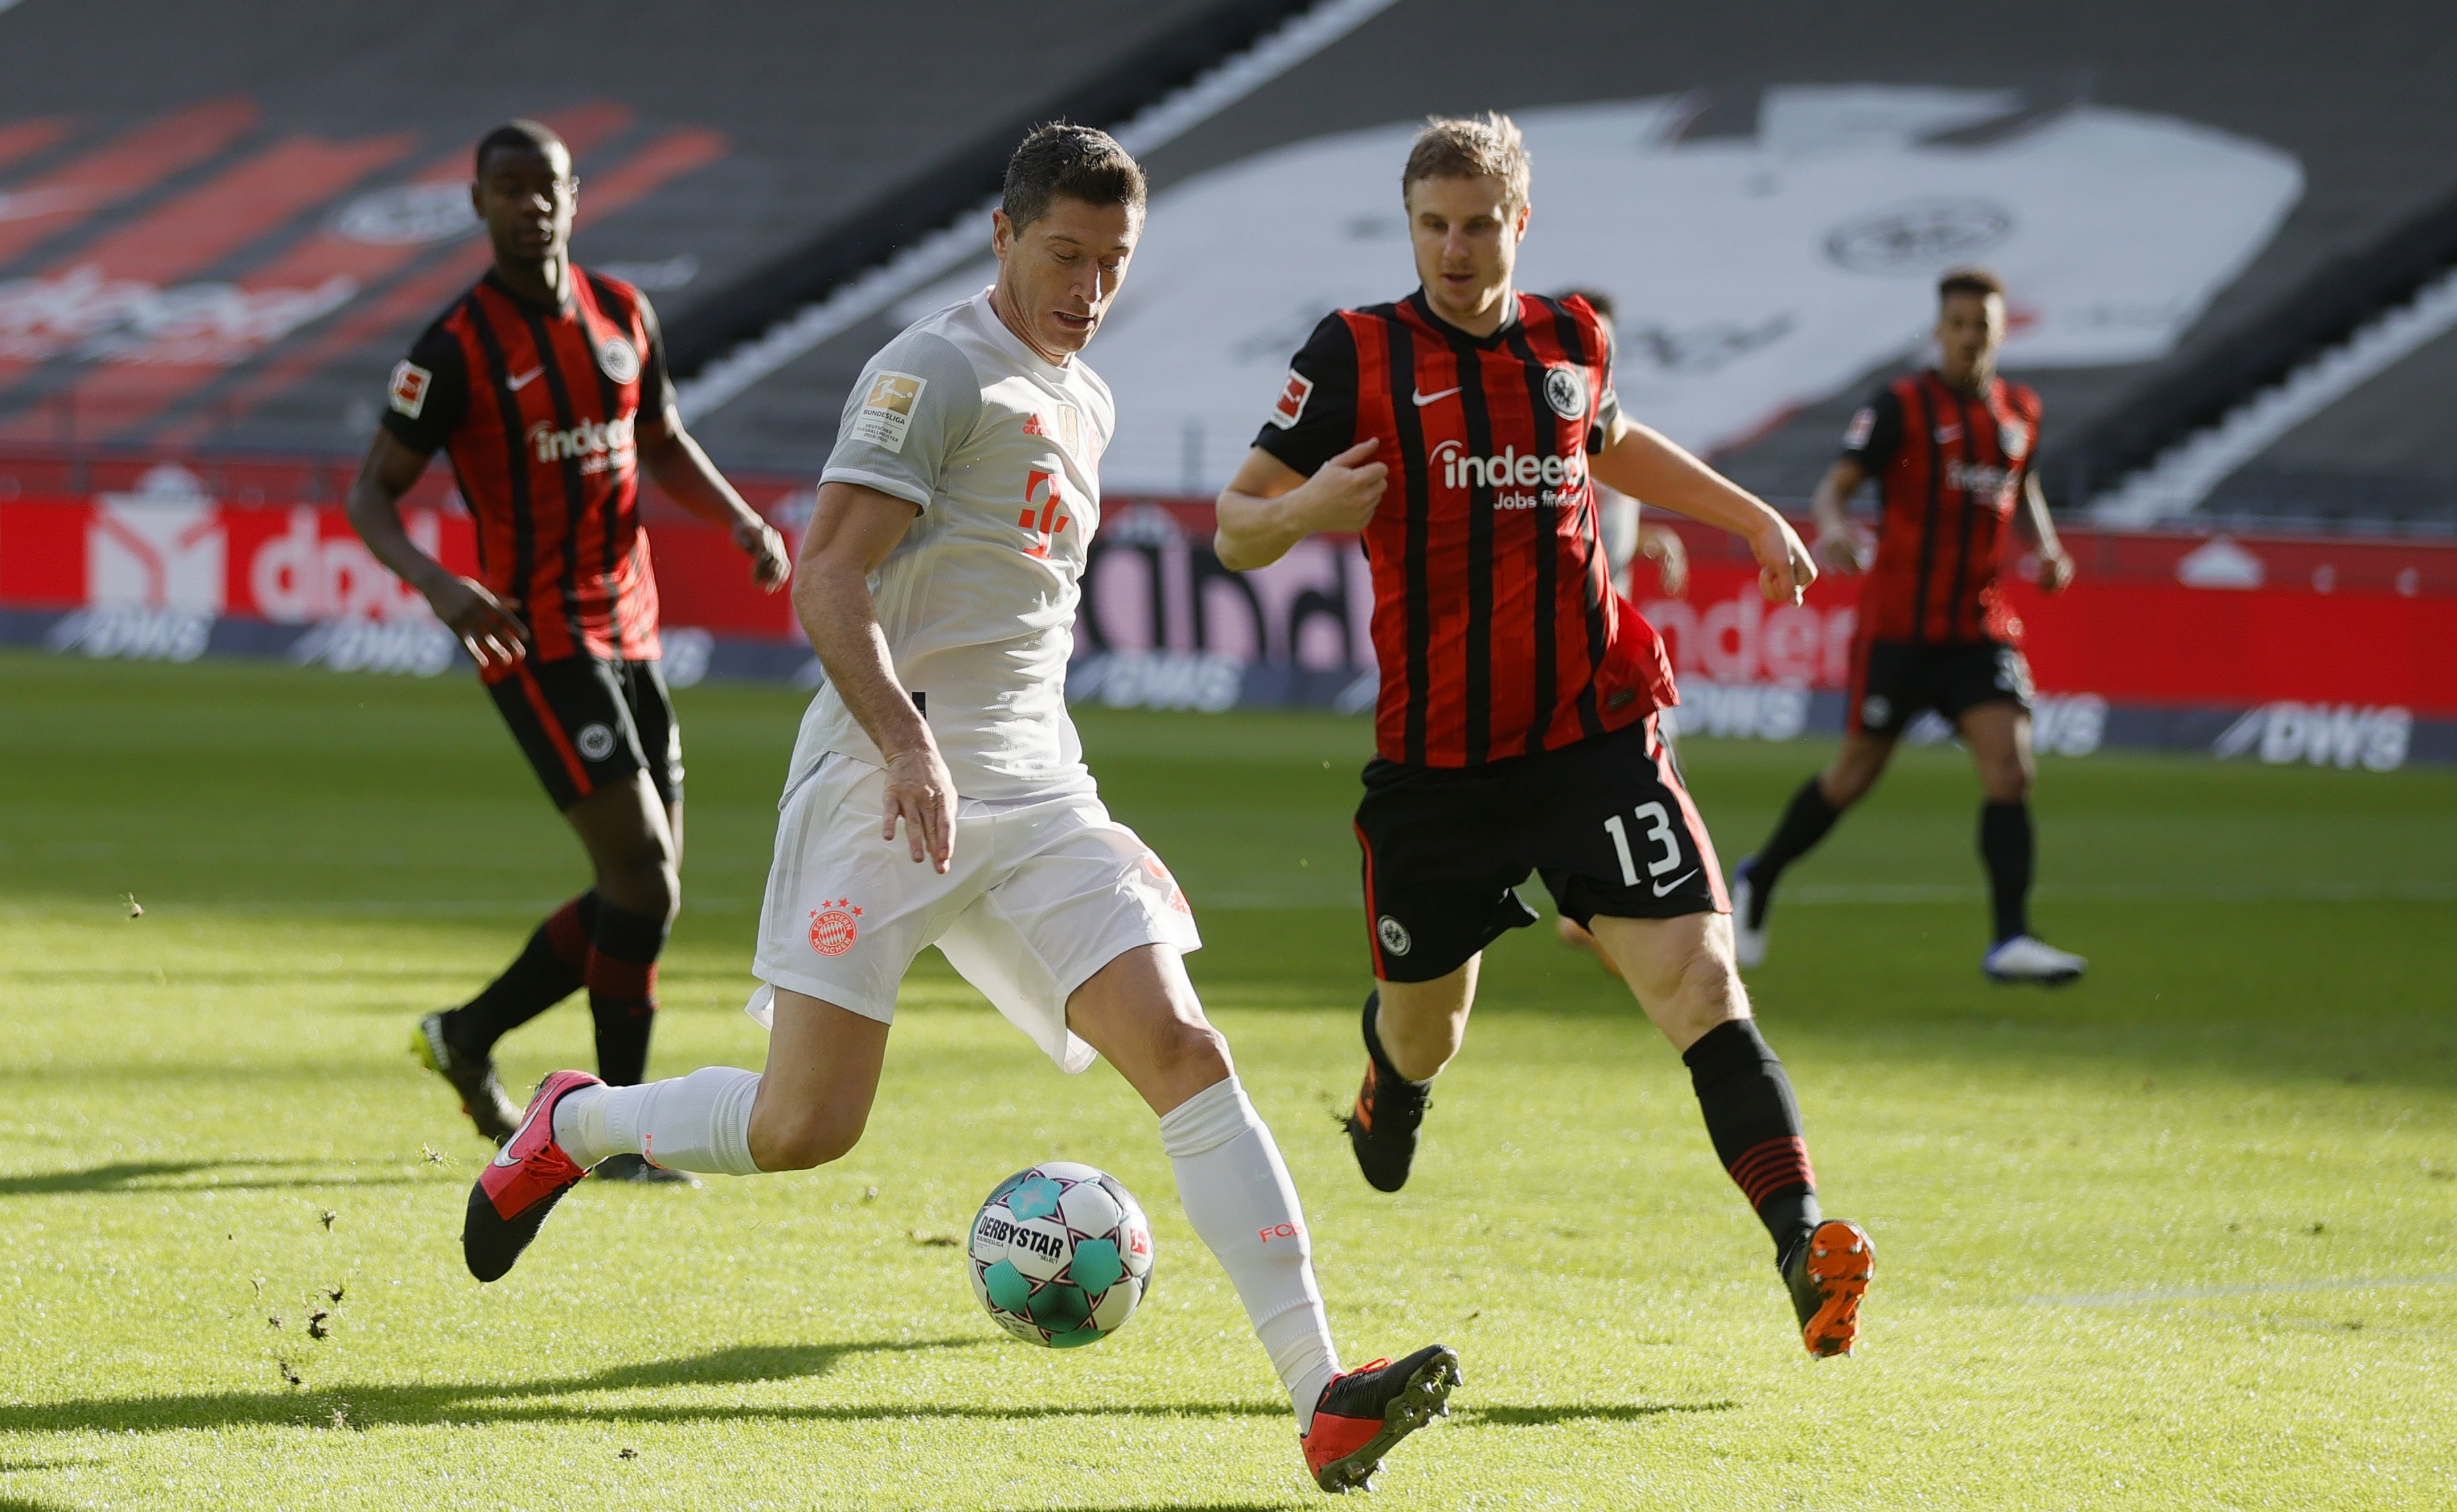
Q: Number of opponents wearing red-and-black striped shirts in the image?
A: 3